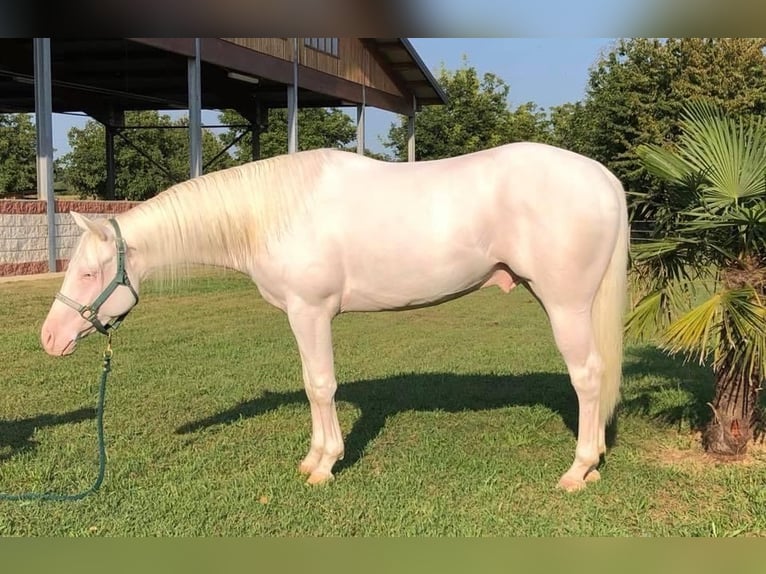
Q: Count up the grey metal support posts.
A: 5